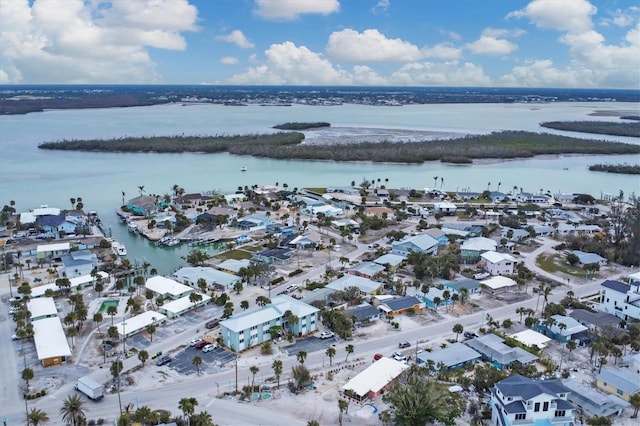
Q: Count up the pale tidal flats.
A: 1